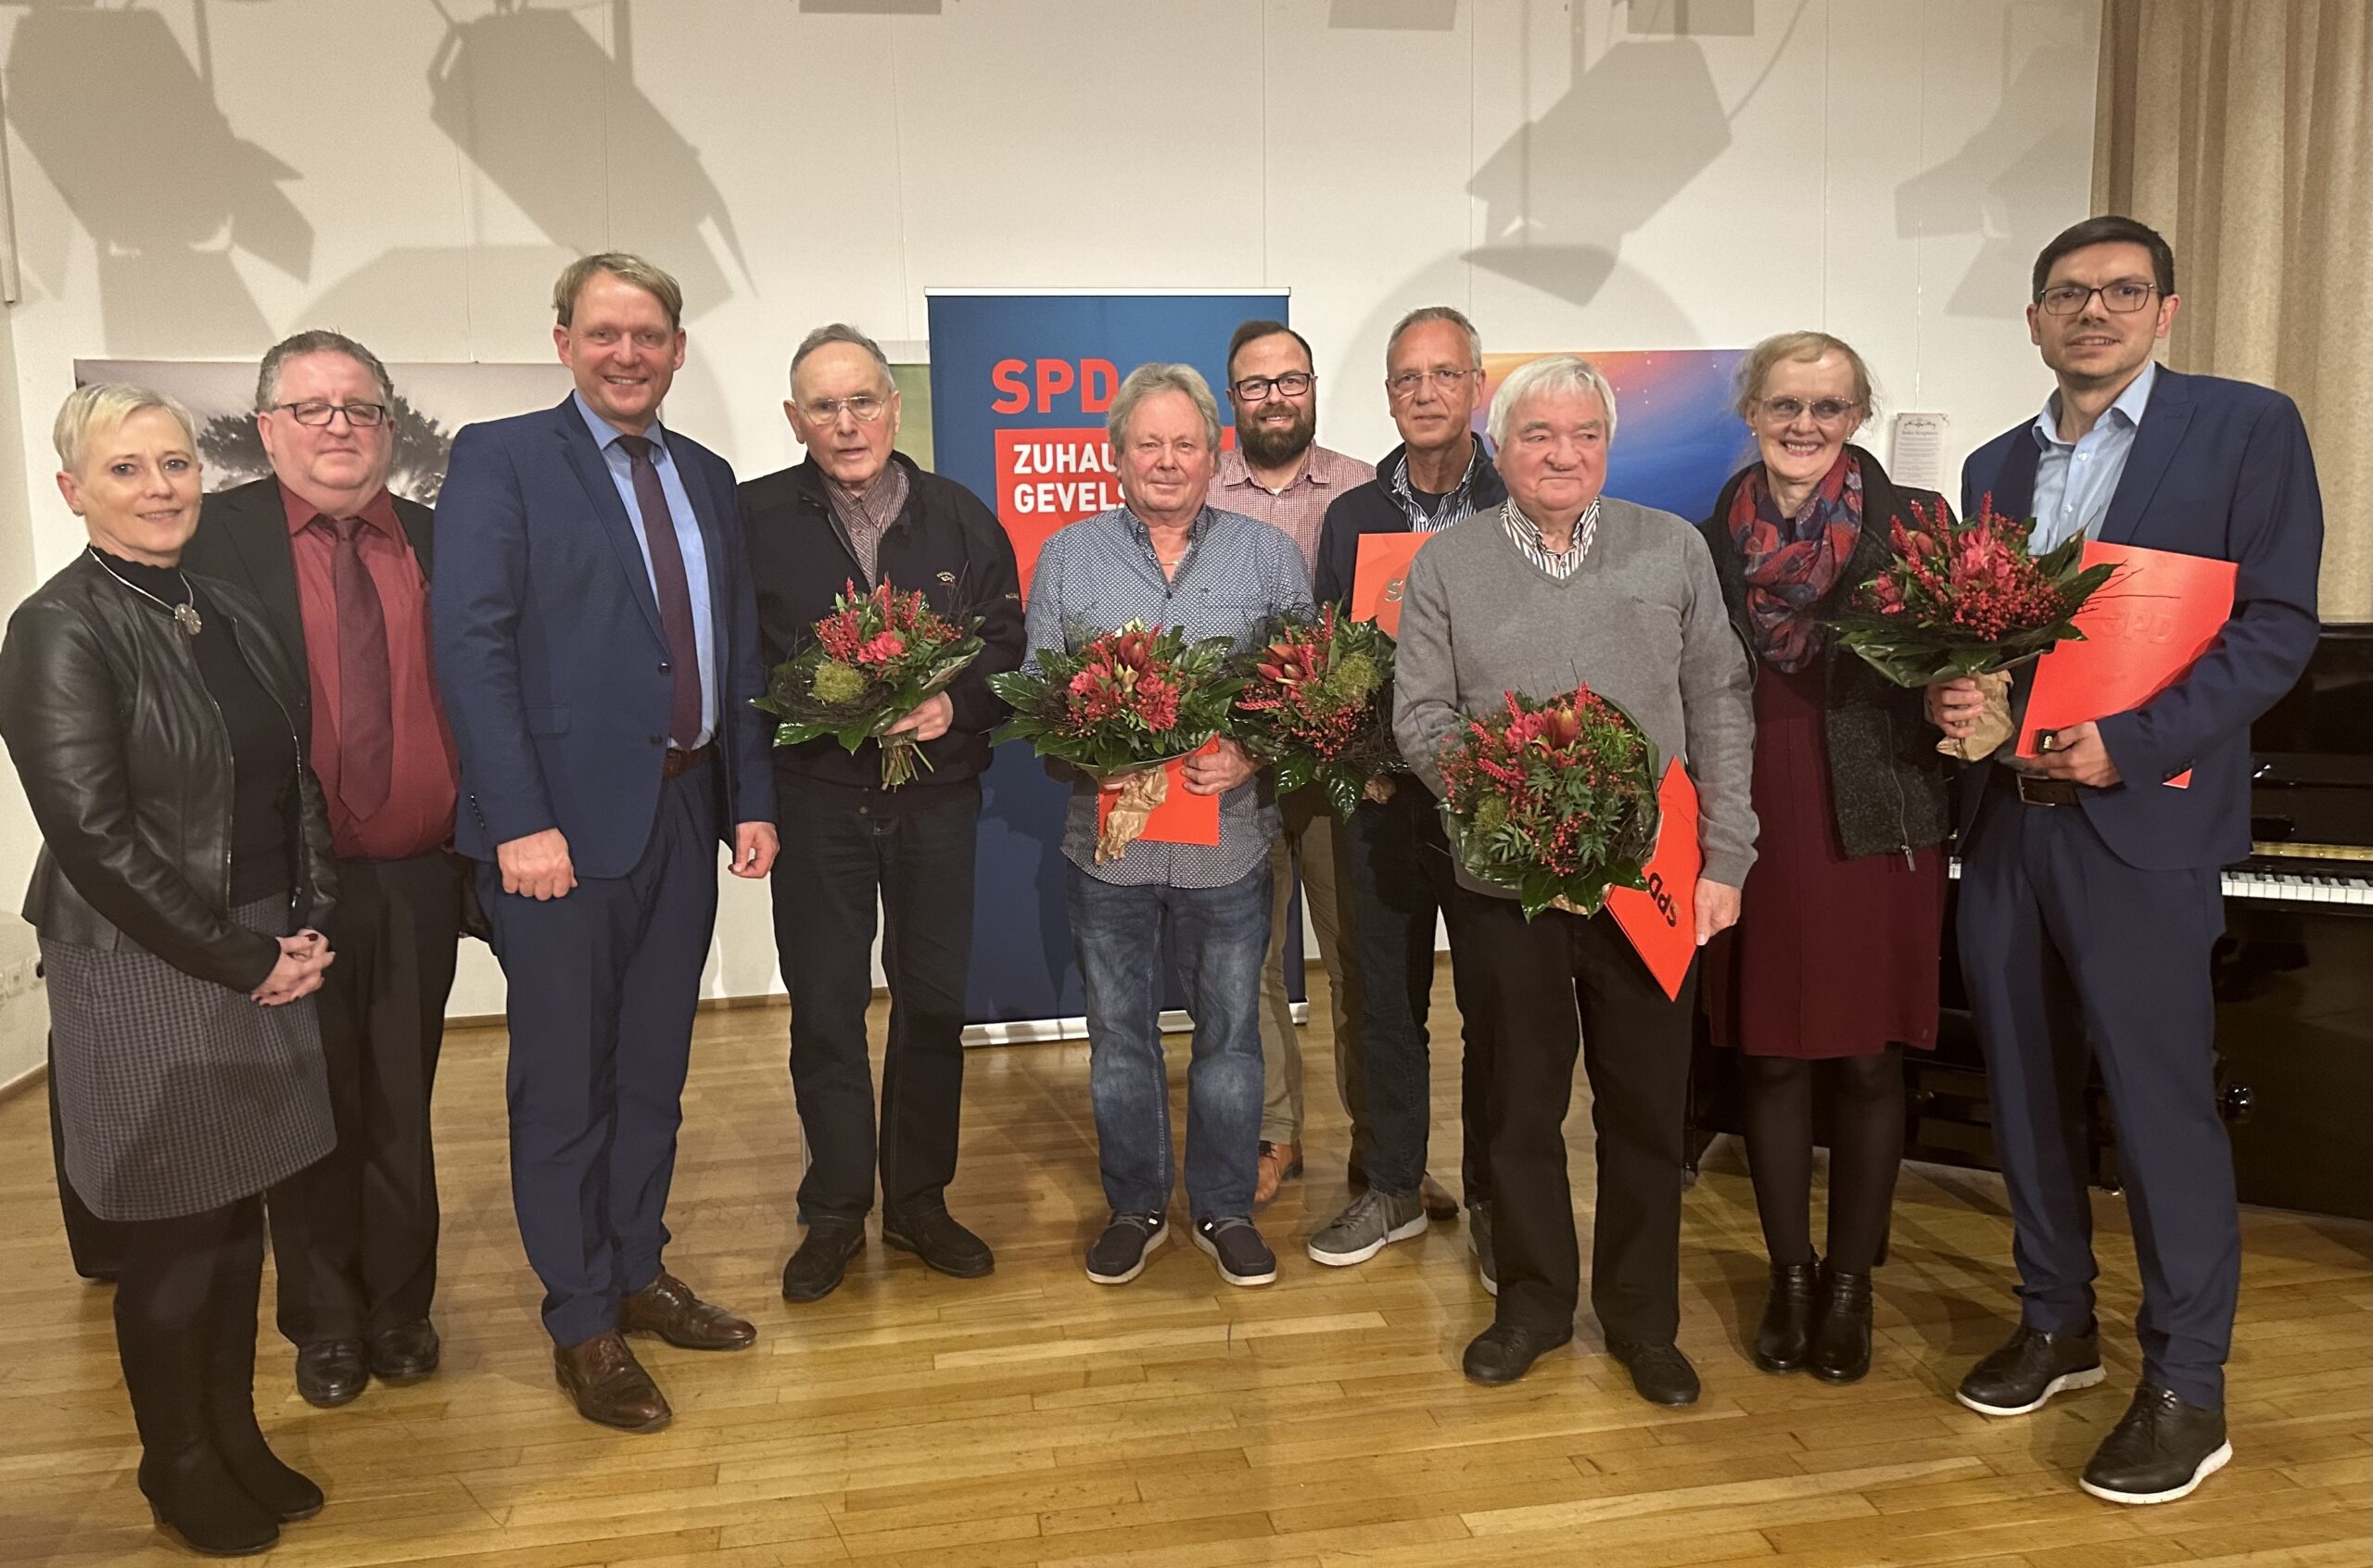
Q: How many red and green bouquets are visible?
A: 5